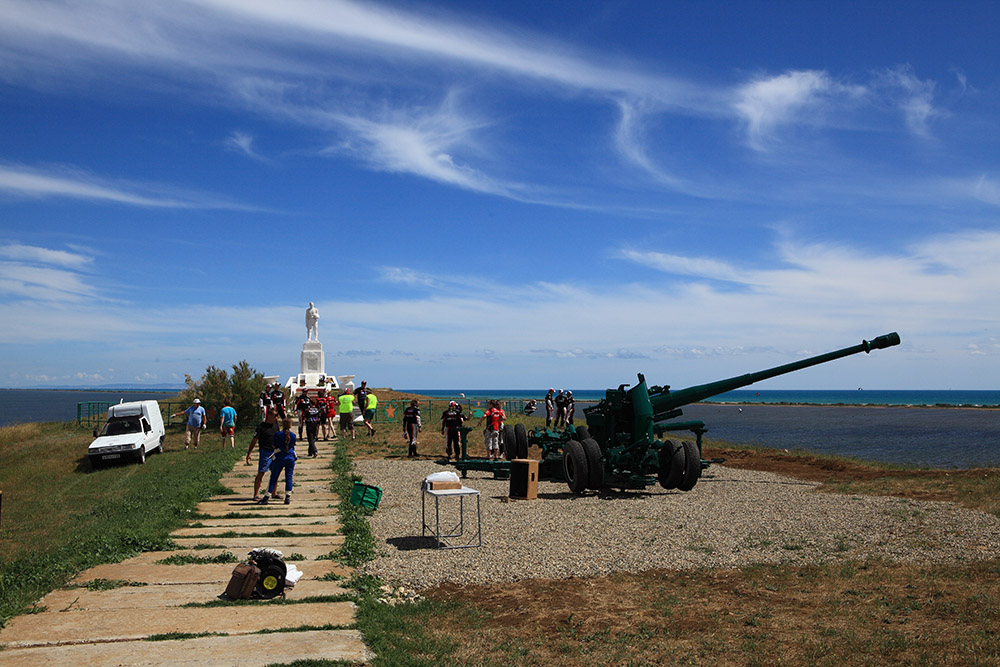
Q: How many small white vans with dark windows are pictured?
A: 1